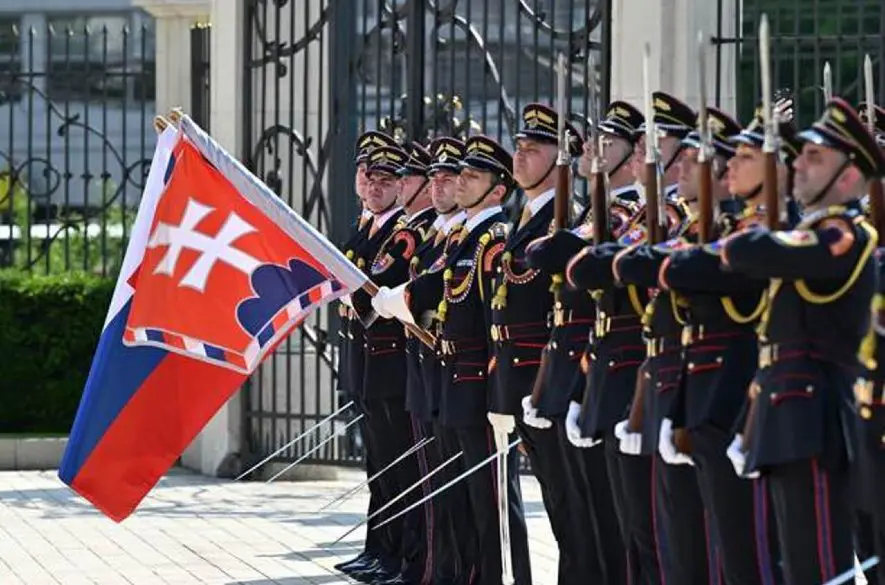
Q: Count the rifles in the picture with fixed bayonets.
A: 7